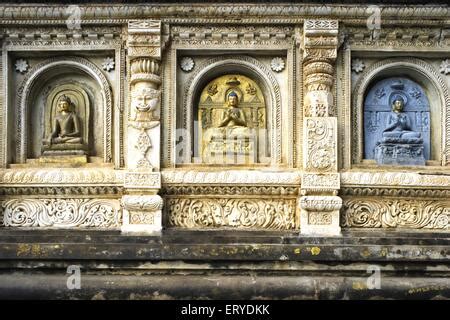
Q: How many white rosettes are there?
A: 6